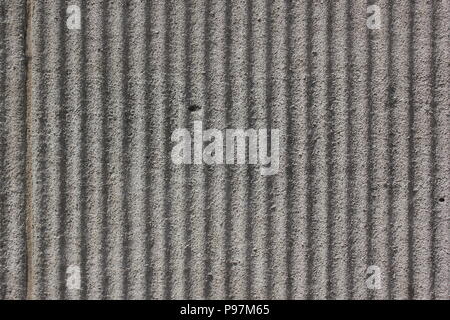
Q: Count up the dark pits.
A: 2